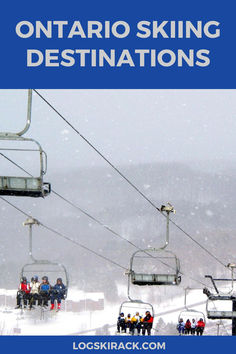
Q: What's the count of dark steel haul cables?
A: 3